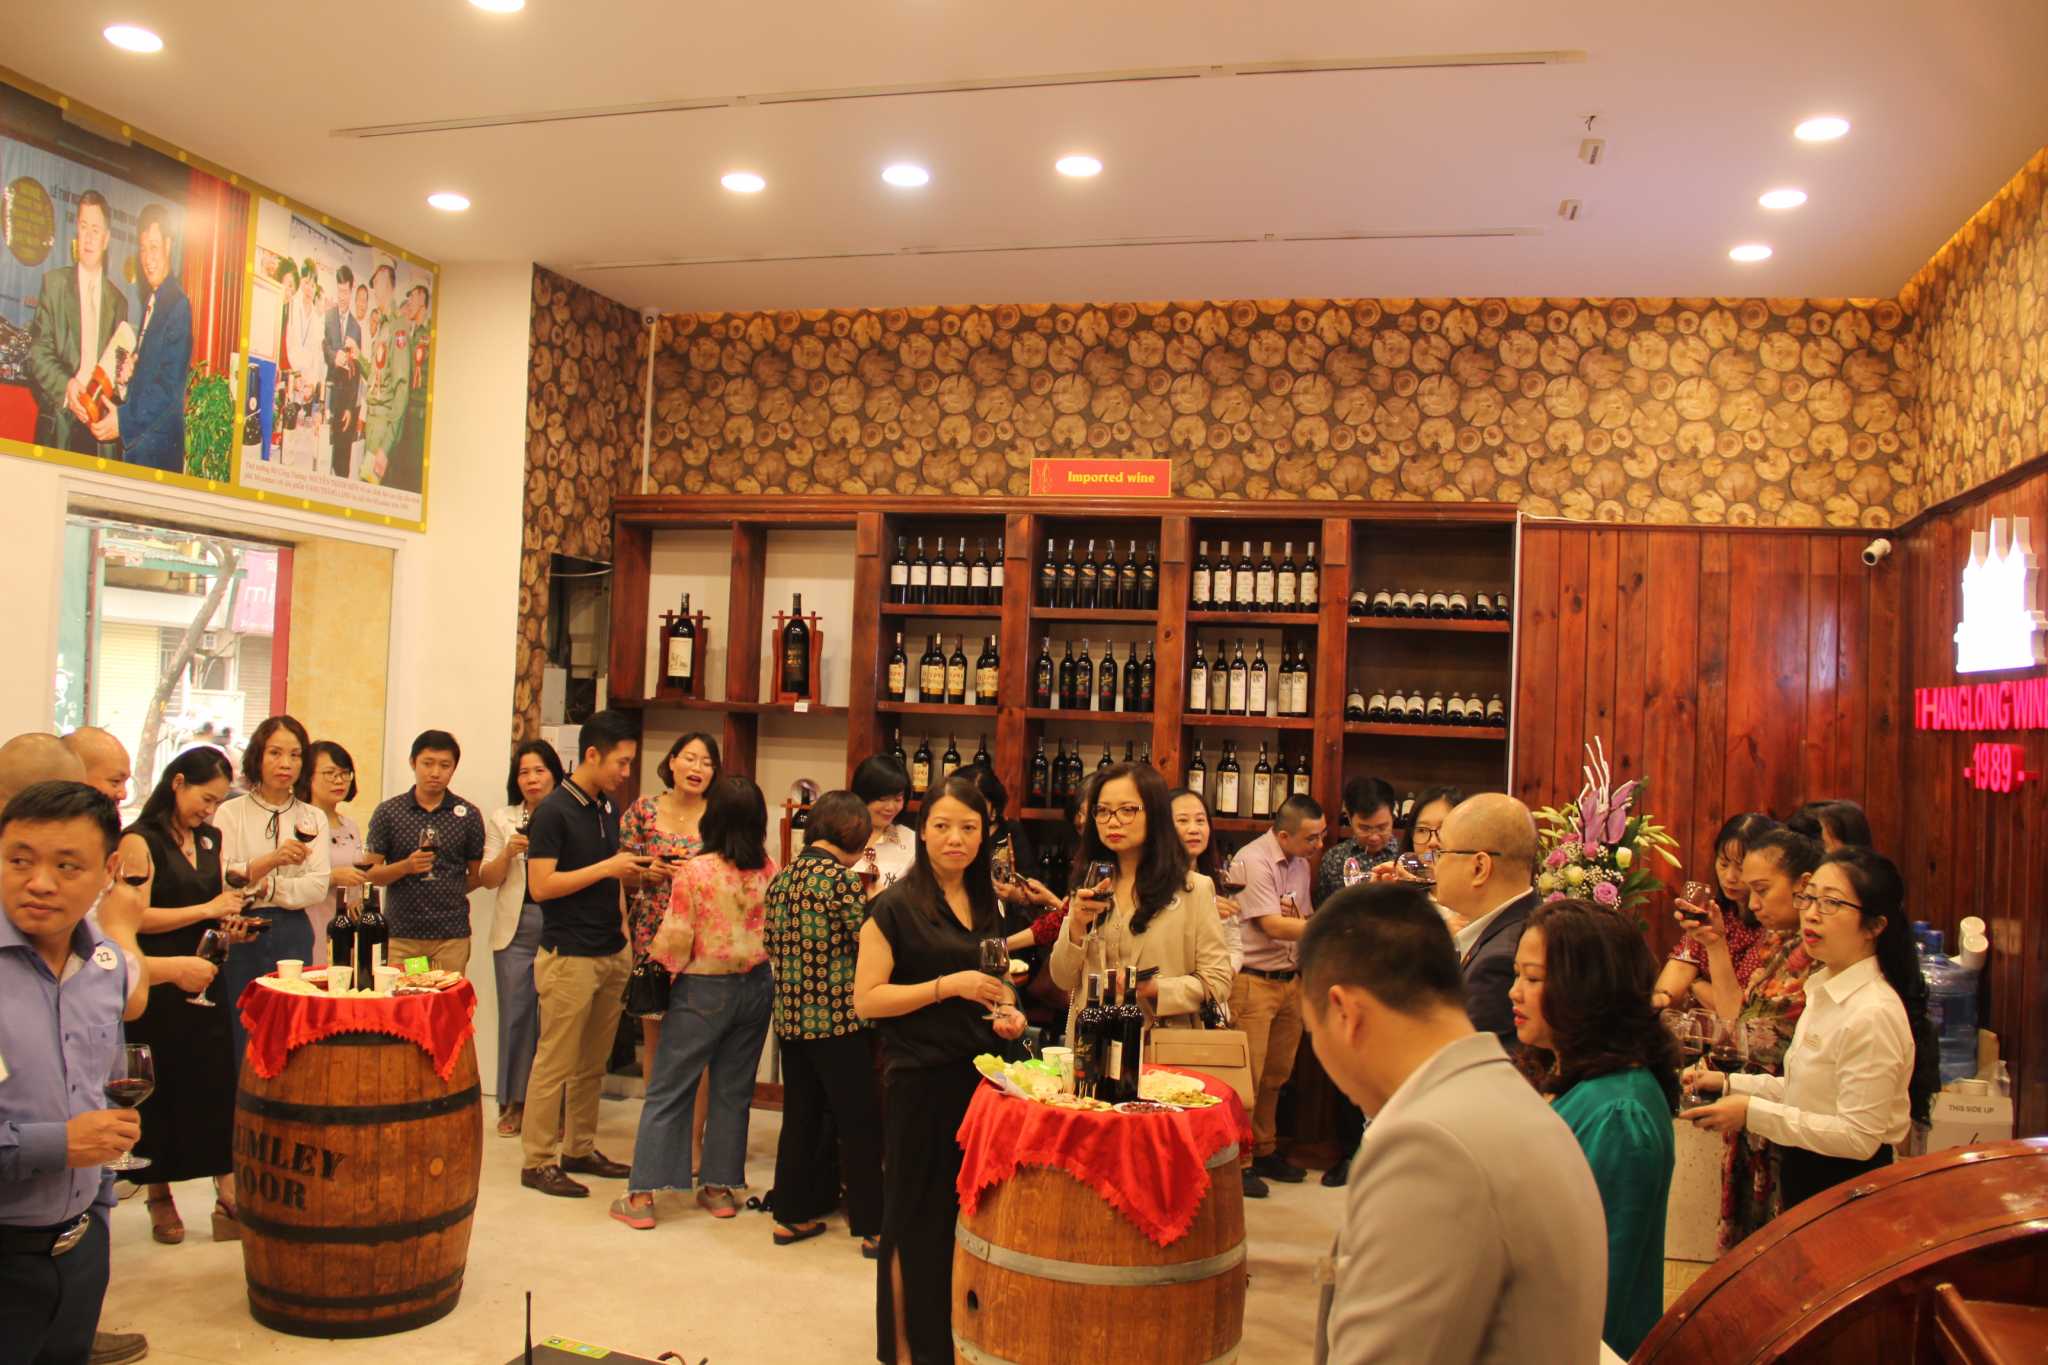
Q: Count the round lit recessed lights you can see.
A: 9